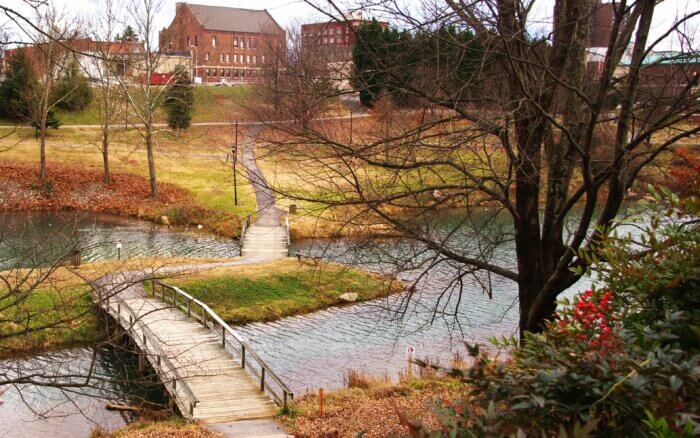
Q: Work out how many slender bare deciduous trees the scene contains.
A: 3